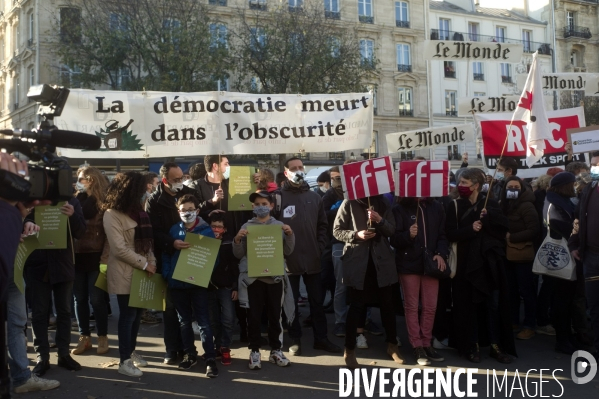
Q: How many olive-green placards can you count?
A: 7